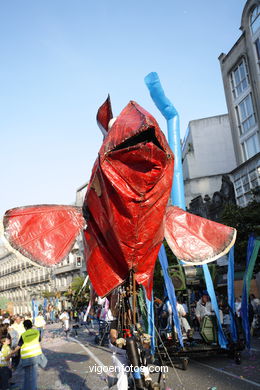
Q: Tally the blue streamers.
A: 5